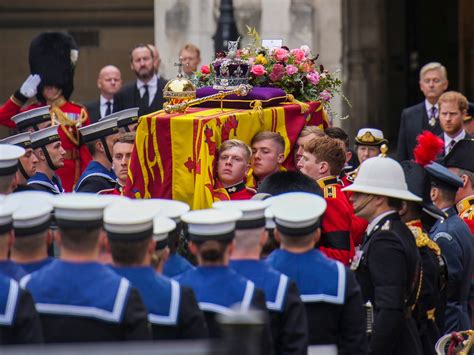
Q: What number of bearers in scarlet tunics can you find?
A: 6